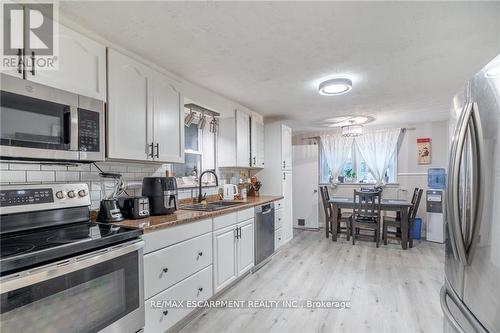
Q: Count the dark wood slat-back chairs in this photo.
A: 3